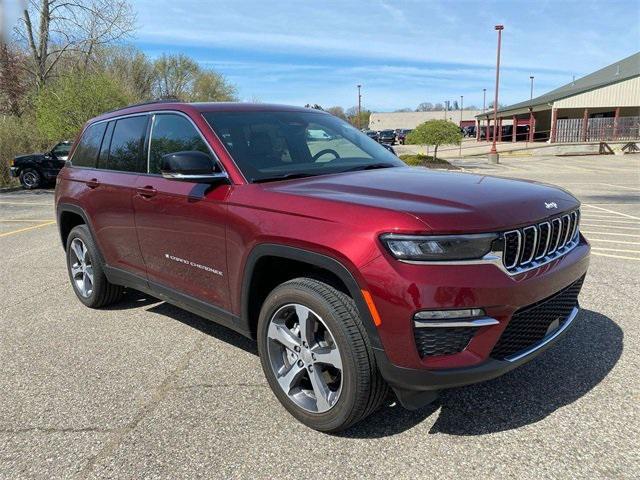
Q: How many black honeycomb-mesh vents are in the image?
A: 2